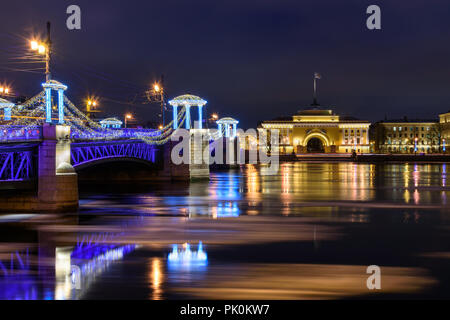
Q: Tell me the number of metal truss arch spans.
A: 2